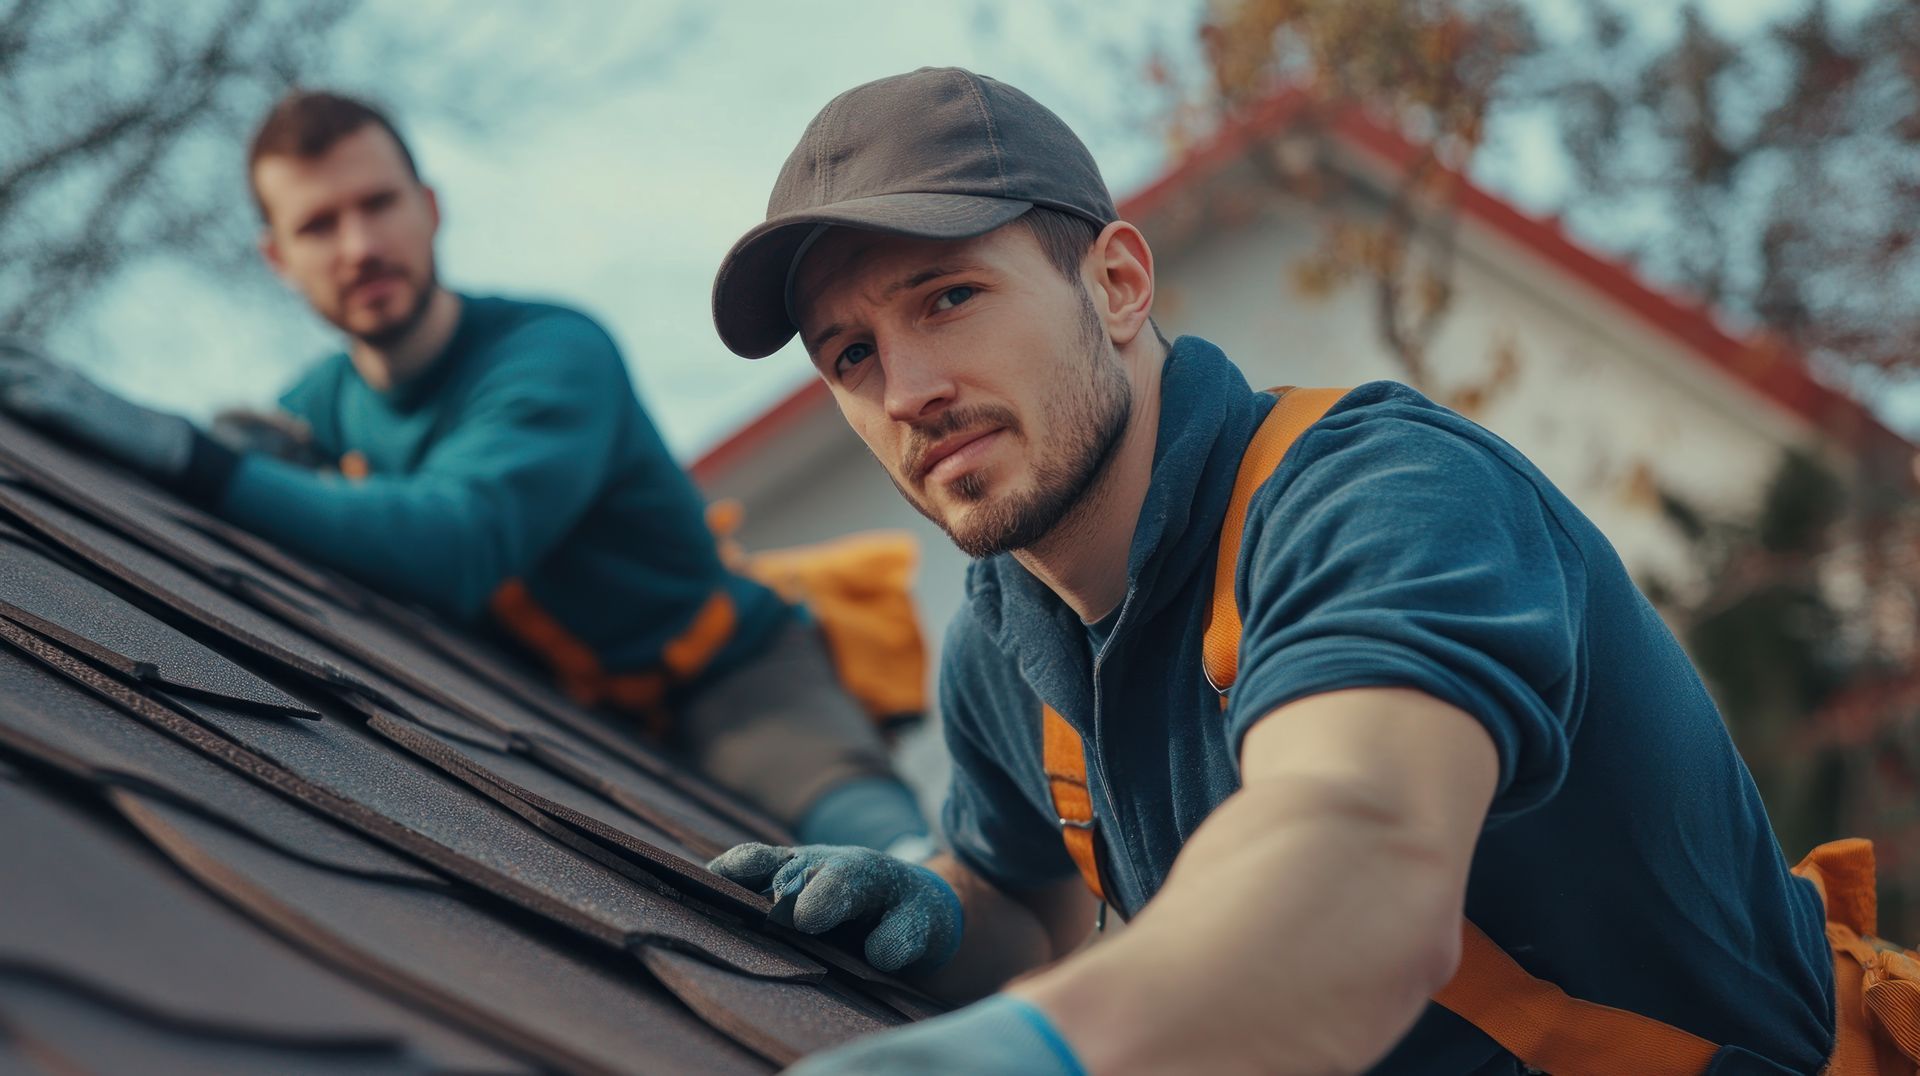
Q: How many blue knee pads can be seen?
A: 1